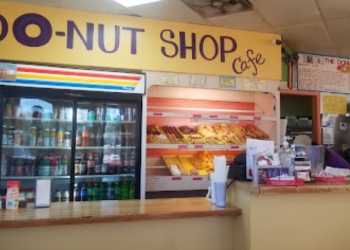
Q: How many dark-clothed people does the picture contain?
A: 0